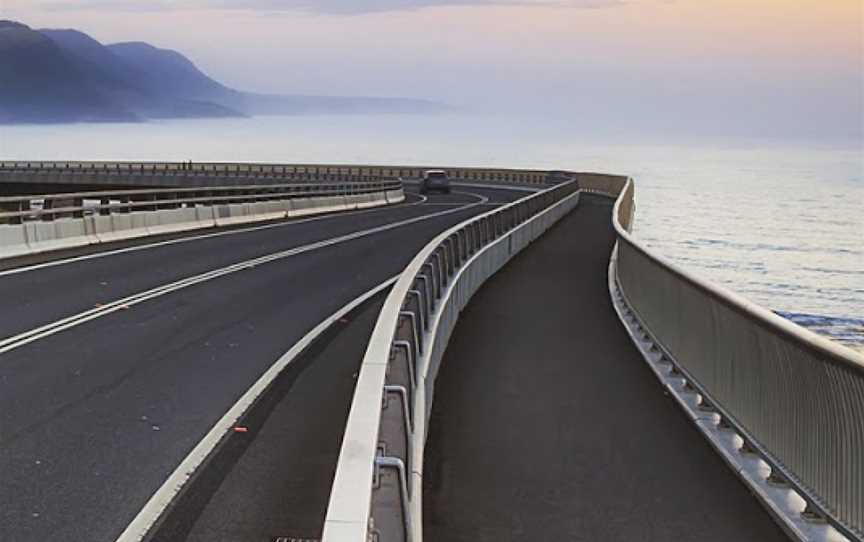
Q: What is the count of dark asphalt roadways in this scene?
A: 2